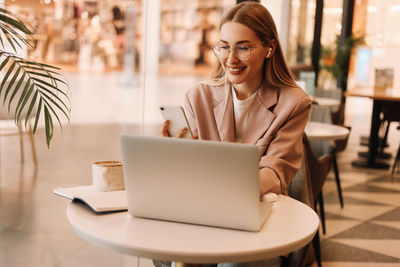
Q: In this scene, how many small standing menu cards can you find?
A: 2